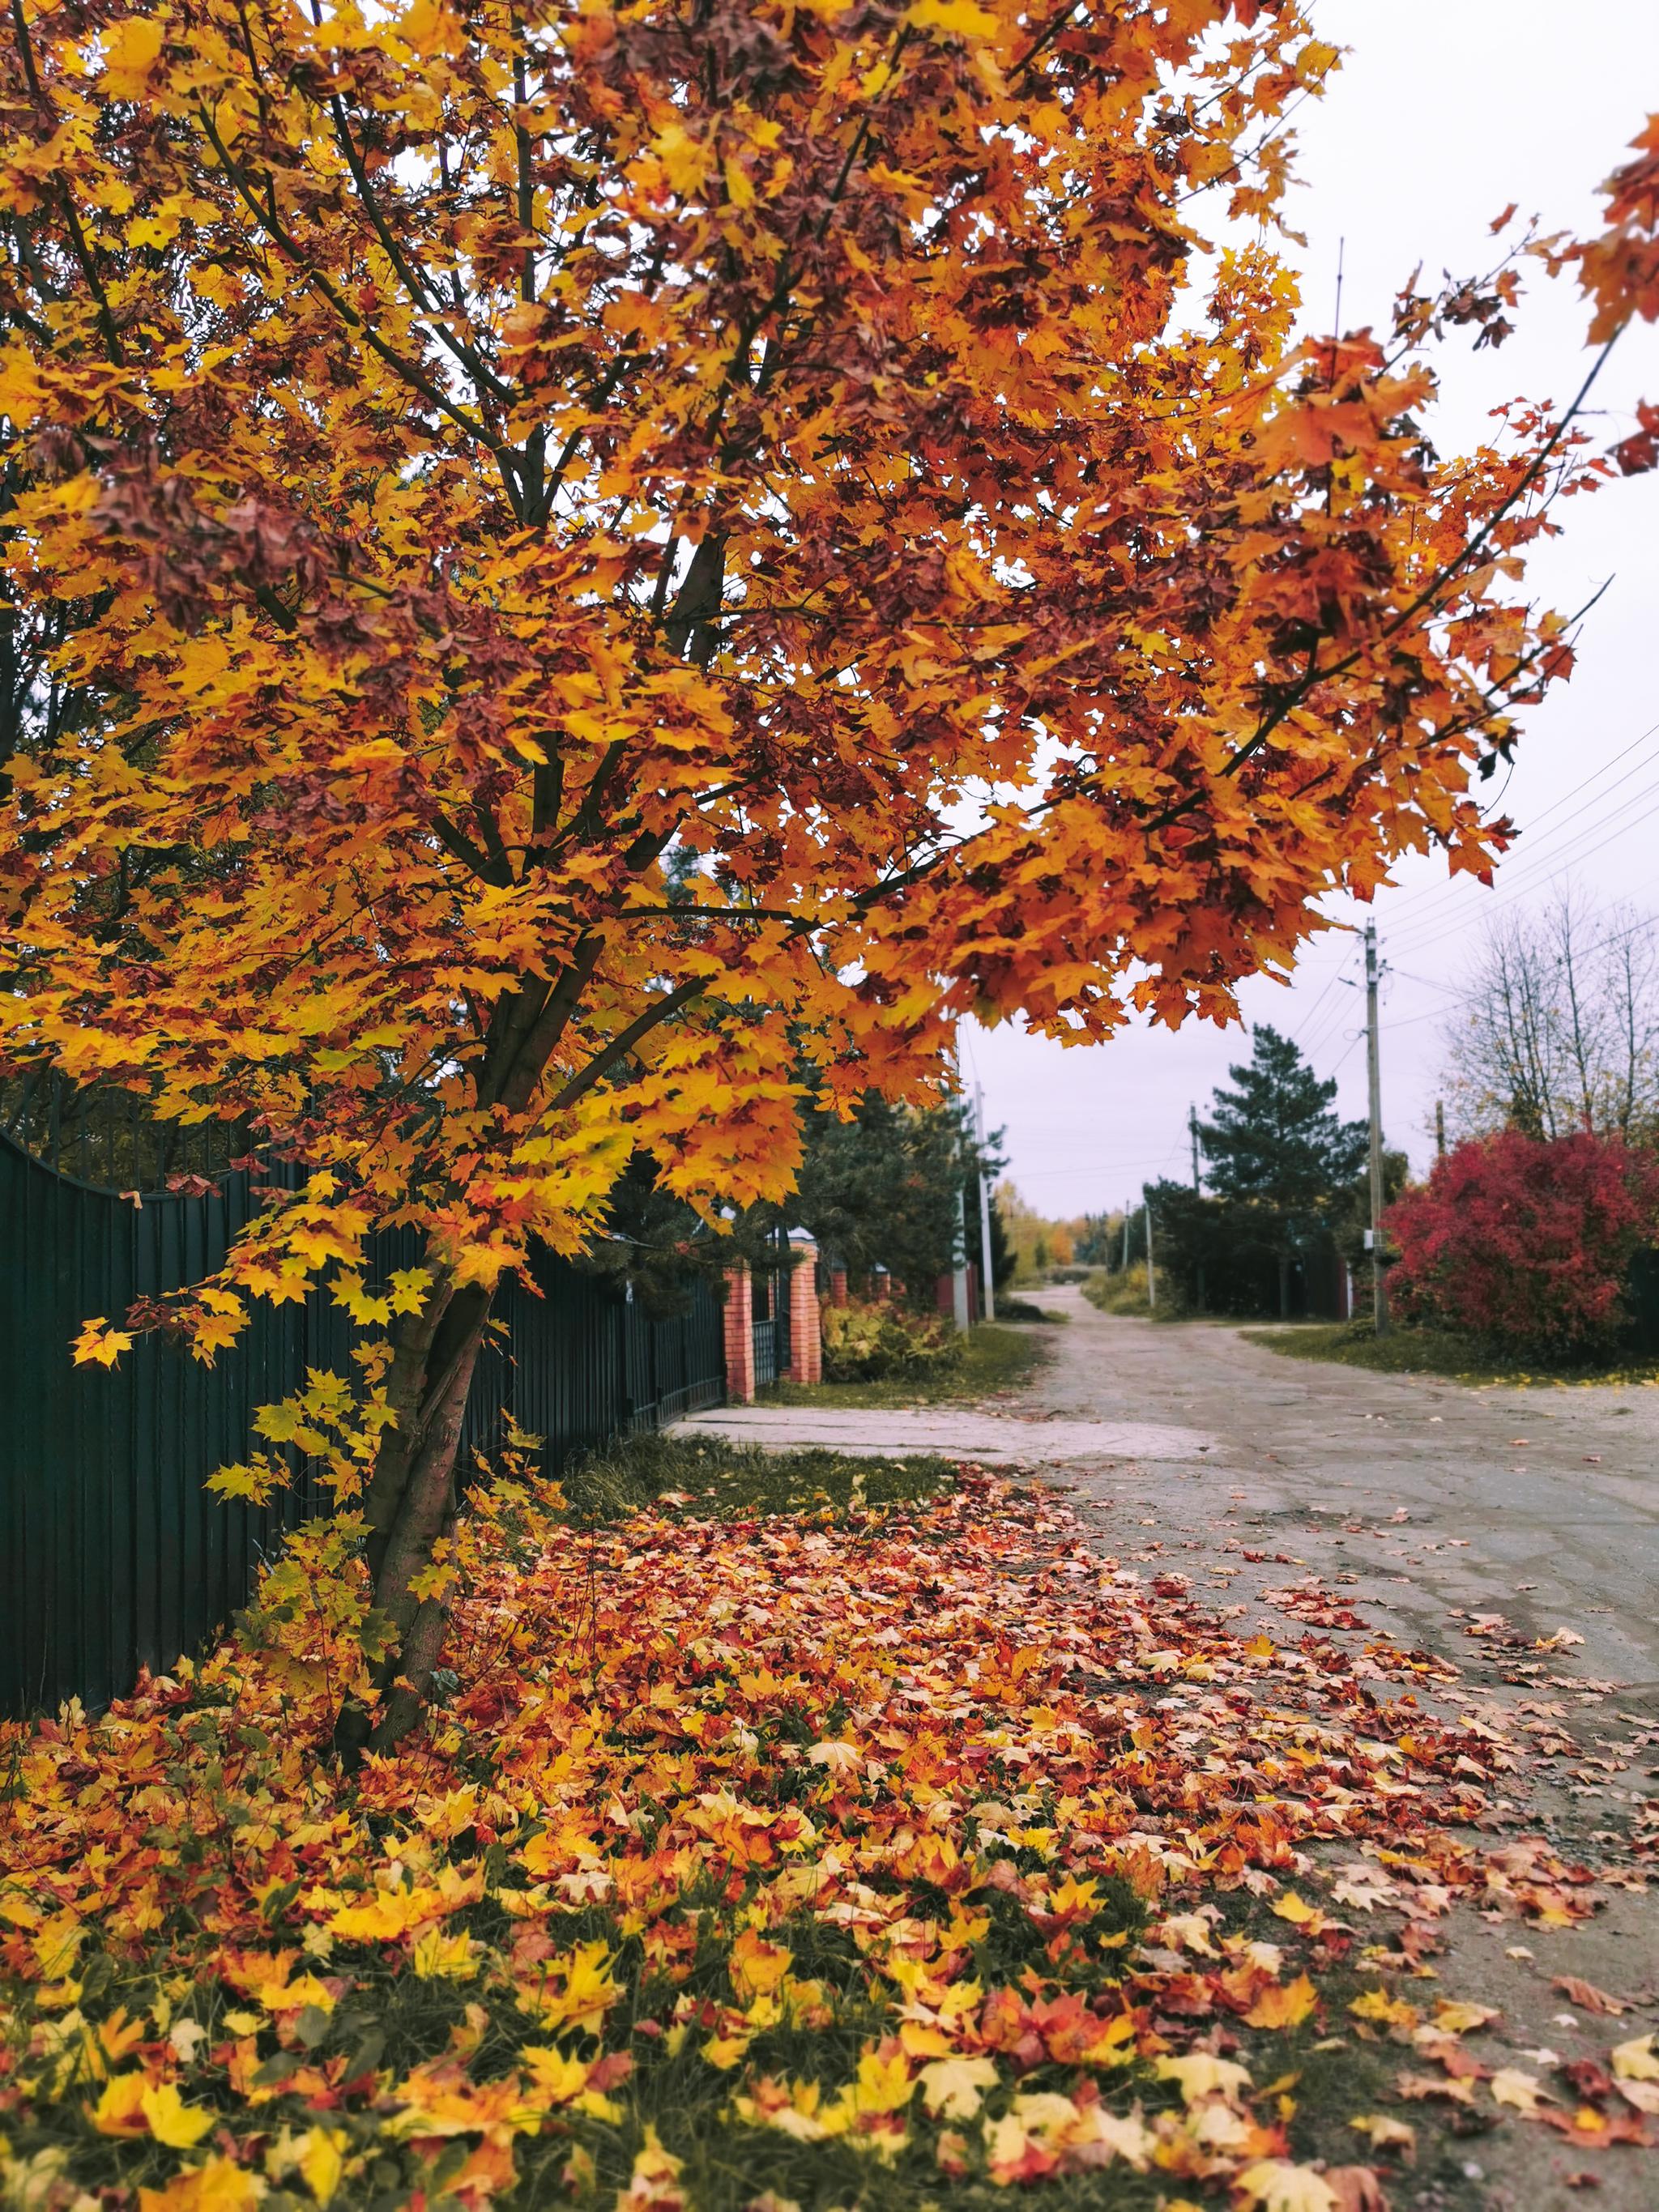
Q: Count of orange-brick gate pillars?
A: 2